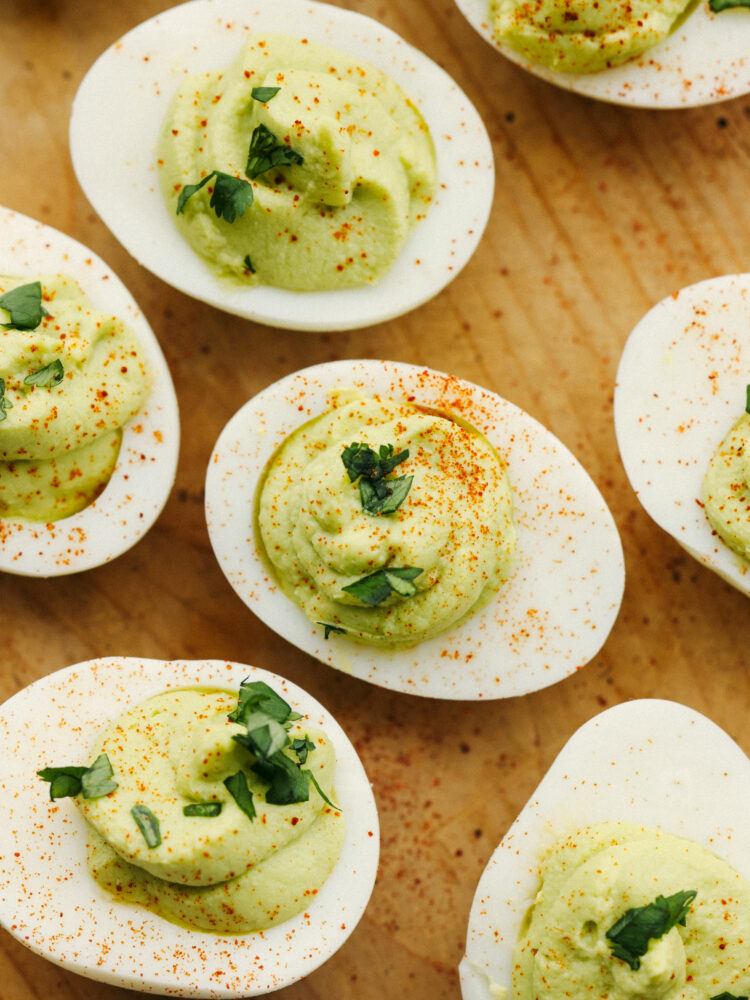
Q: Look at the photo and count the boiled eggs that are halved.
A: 7